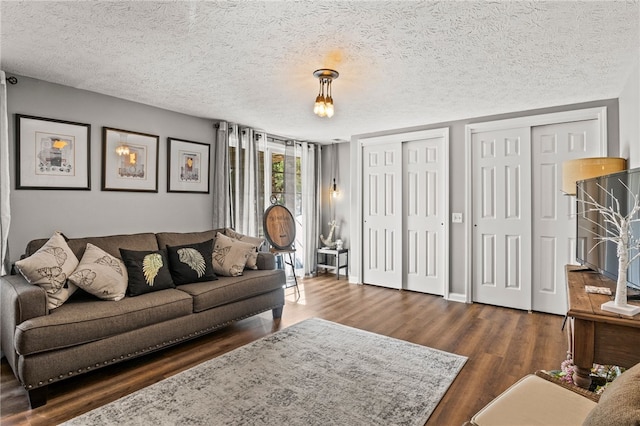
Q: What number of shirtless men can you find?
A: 0